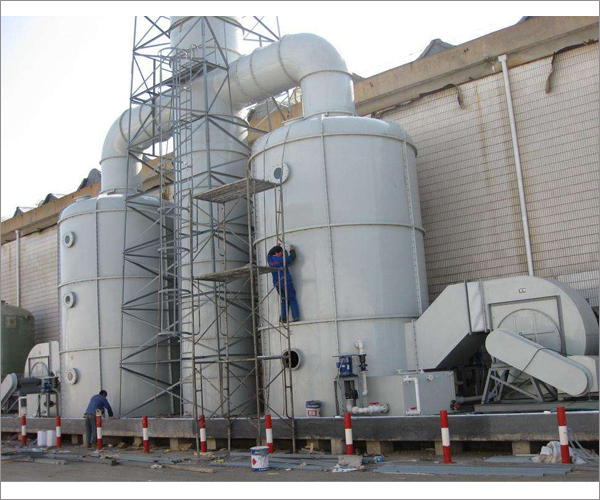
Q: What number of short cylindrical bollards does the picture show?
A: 9